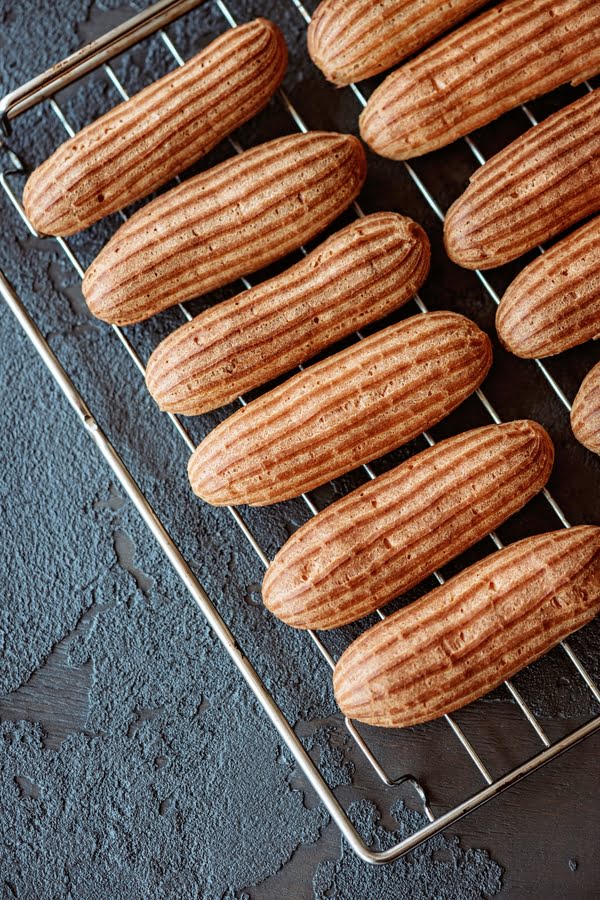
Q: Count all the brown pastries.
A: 11